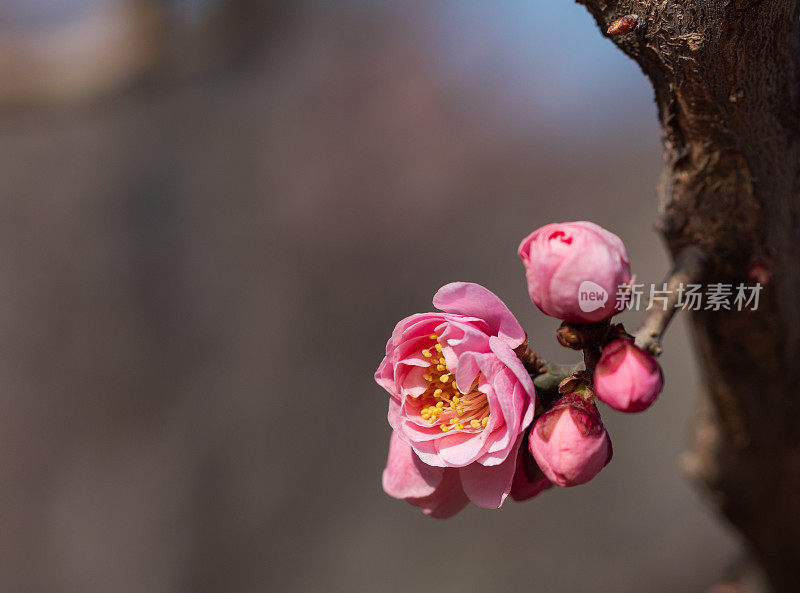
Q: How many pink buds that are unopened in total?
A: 3